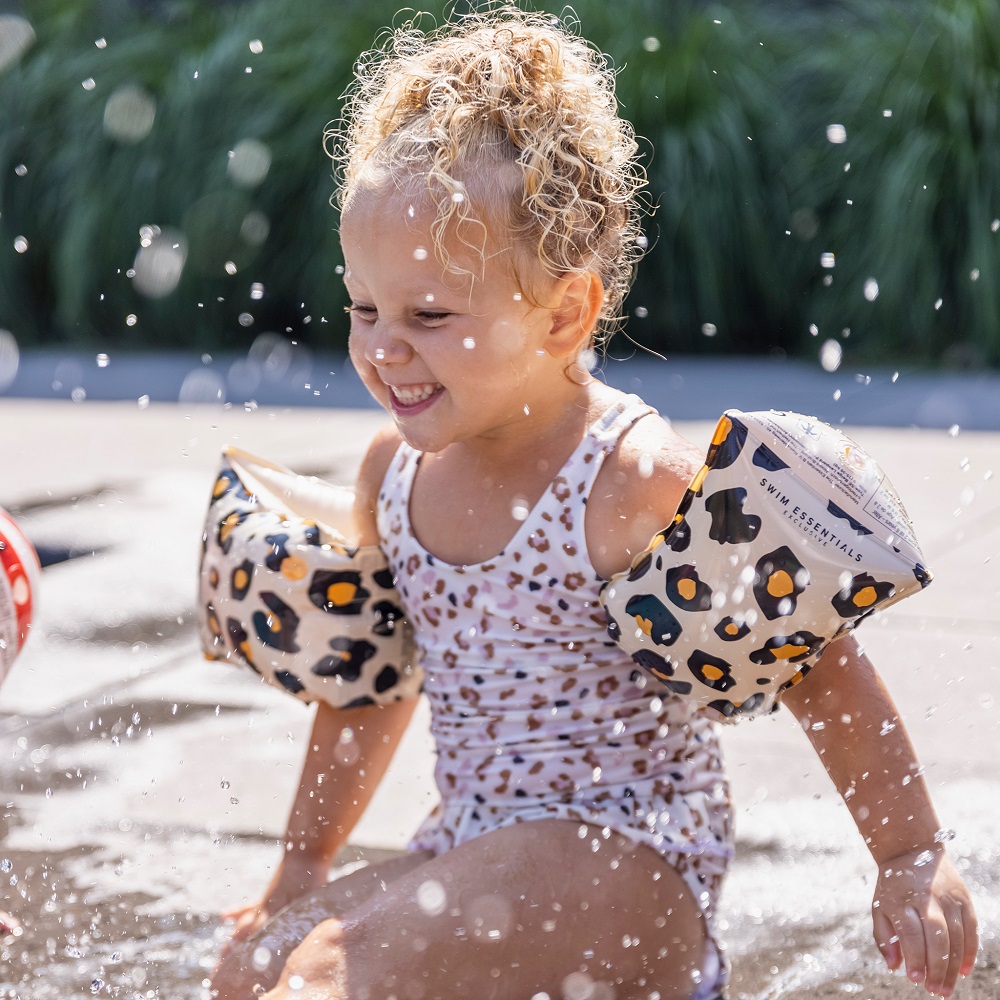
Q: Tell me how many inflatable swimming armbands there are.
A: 2